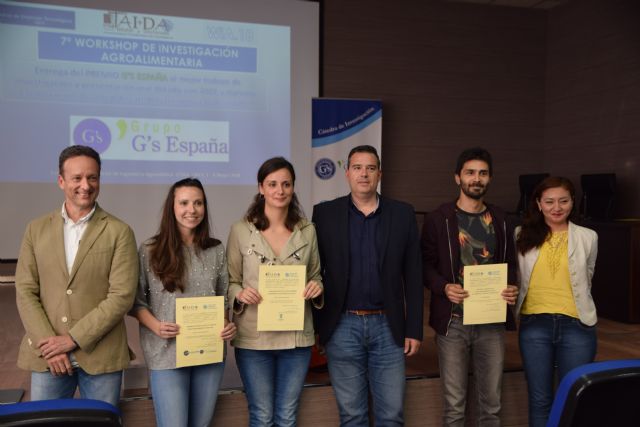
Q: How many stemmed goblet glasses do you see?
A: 0